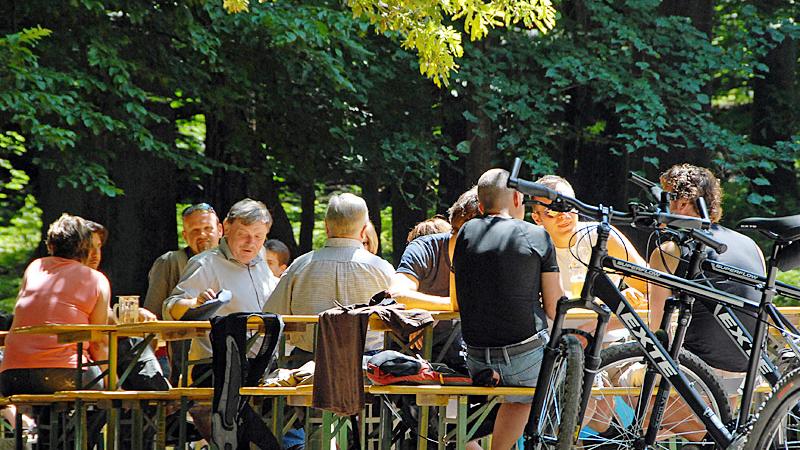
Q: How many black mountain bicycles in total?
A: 2